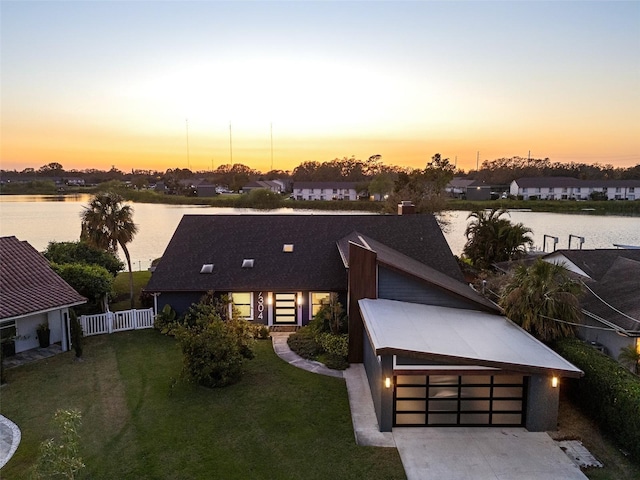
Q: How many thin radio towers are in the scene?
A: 3